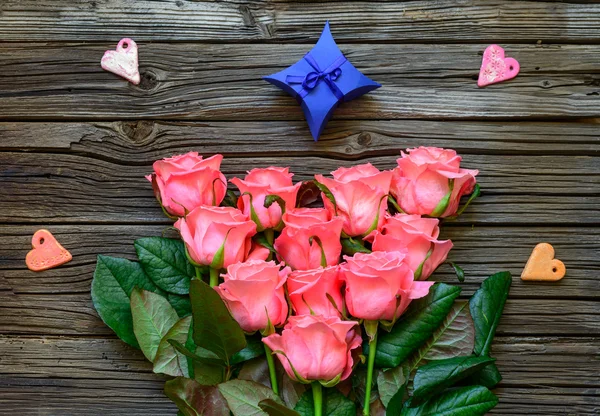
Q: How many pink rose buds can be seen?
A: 11